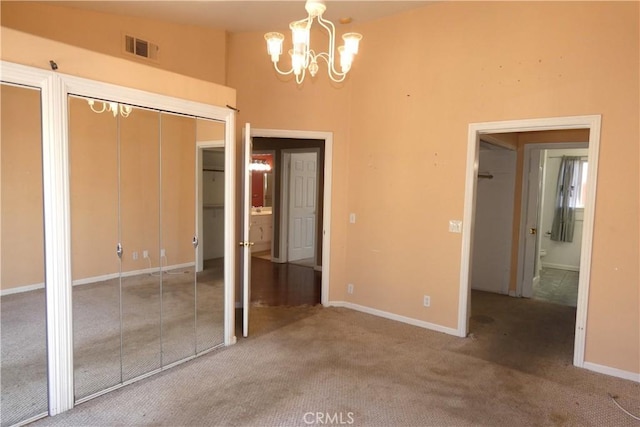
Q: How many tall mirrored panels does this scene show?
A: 5